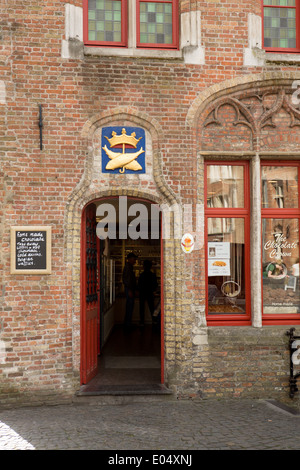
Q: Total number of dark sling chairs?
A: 0